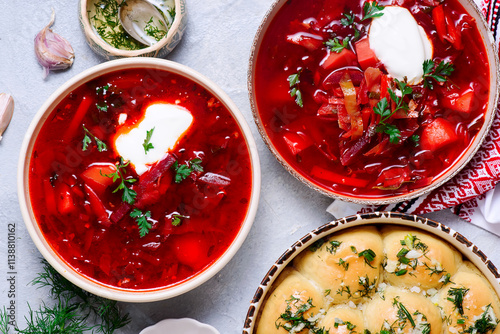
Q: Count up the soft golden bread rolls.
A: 6